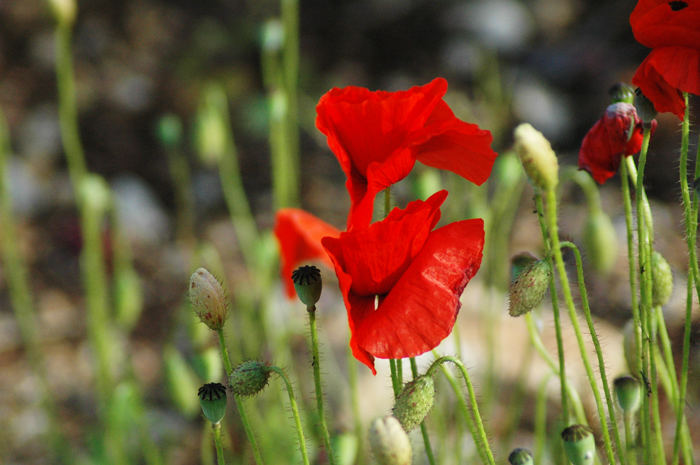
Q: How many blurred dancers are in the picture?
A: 0